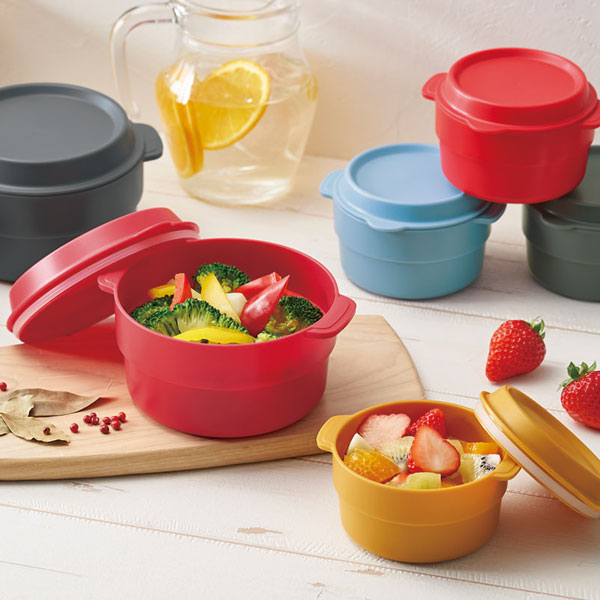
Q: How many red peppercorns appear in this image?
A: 11